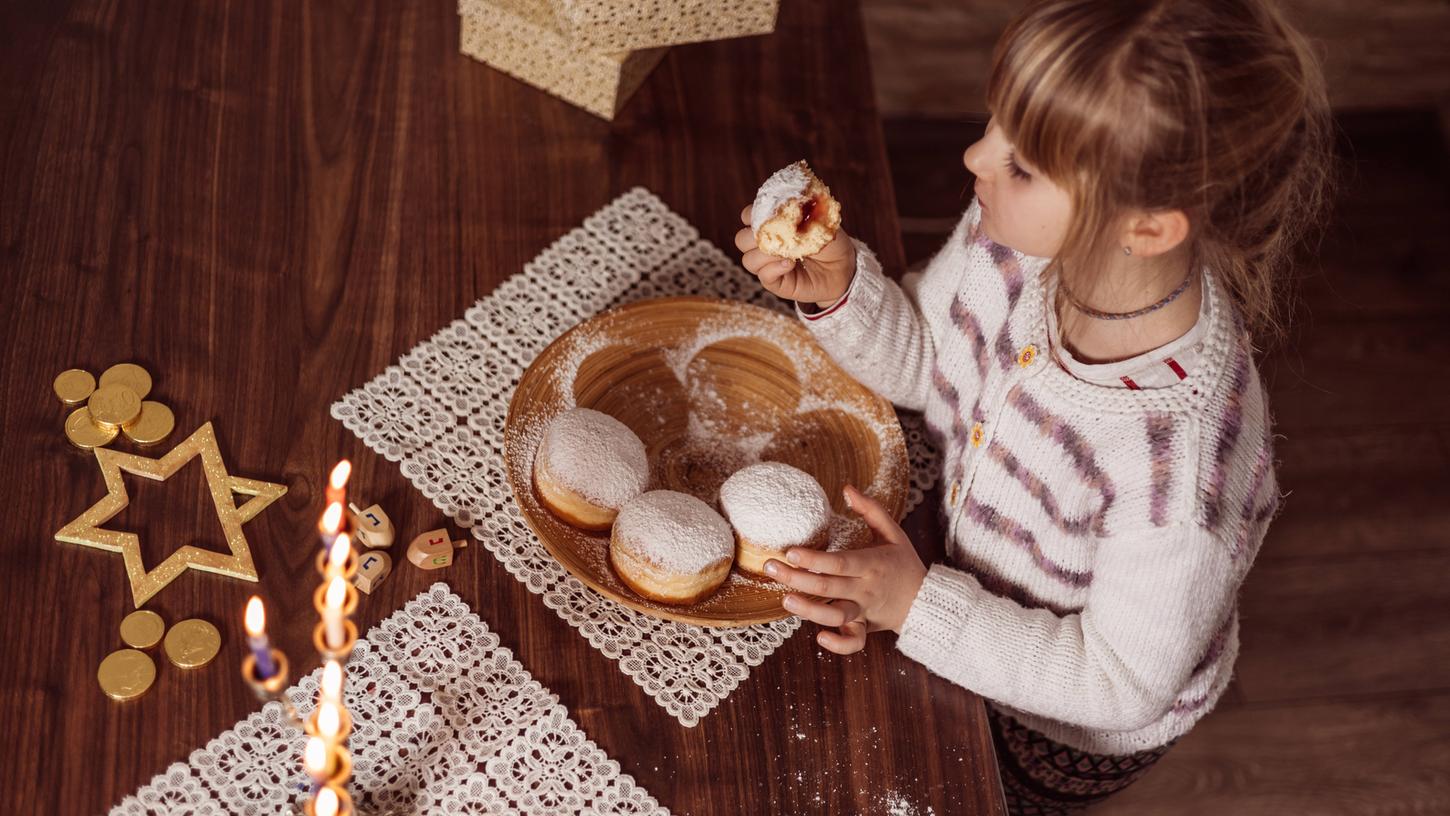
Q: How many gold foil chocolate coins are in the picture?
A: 8